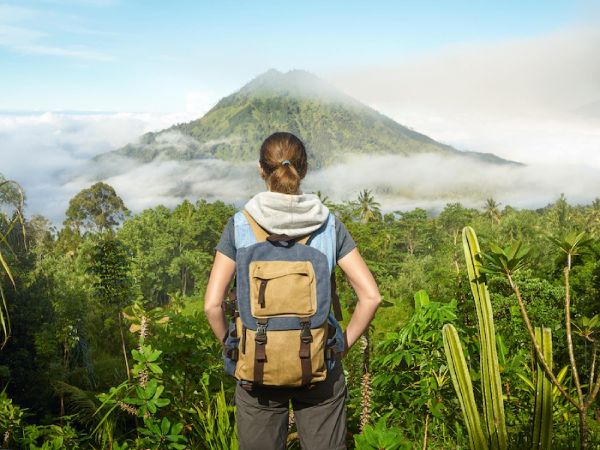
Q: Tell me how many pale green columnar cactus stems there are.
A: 3